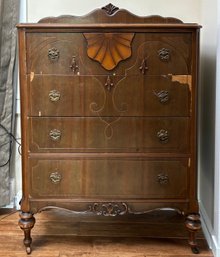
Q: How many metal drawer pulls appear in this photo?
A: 8